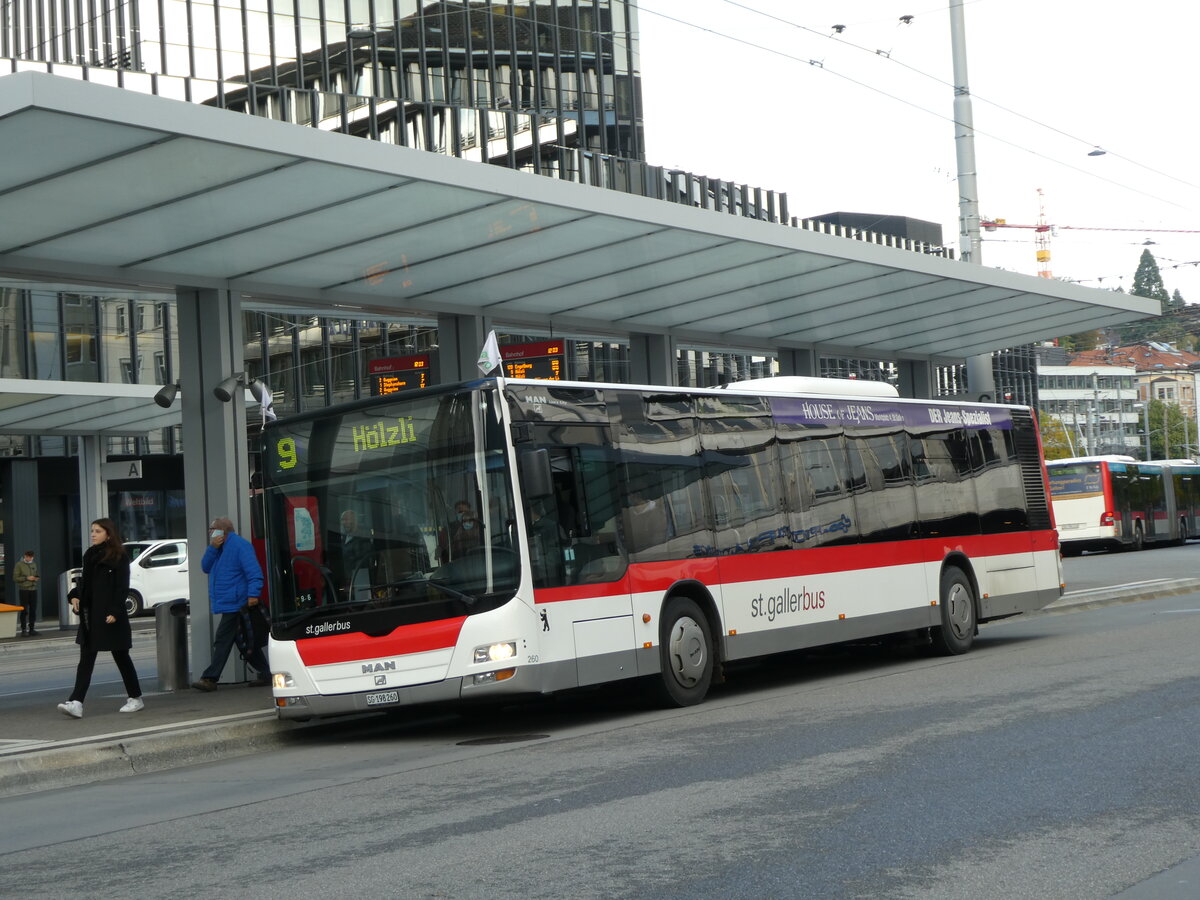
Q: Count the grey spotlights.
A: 3